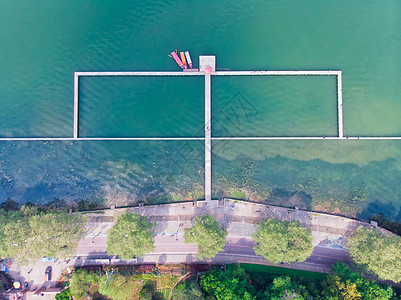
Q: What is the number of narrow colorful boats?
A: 3